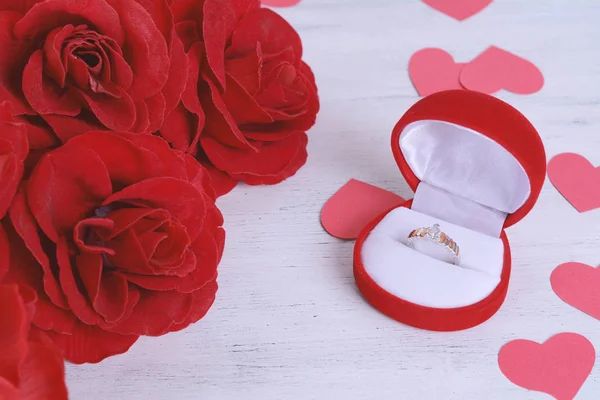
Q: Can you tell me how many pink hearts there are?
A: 8